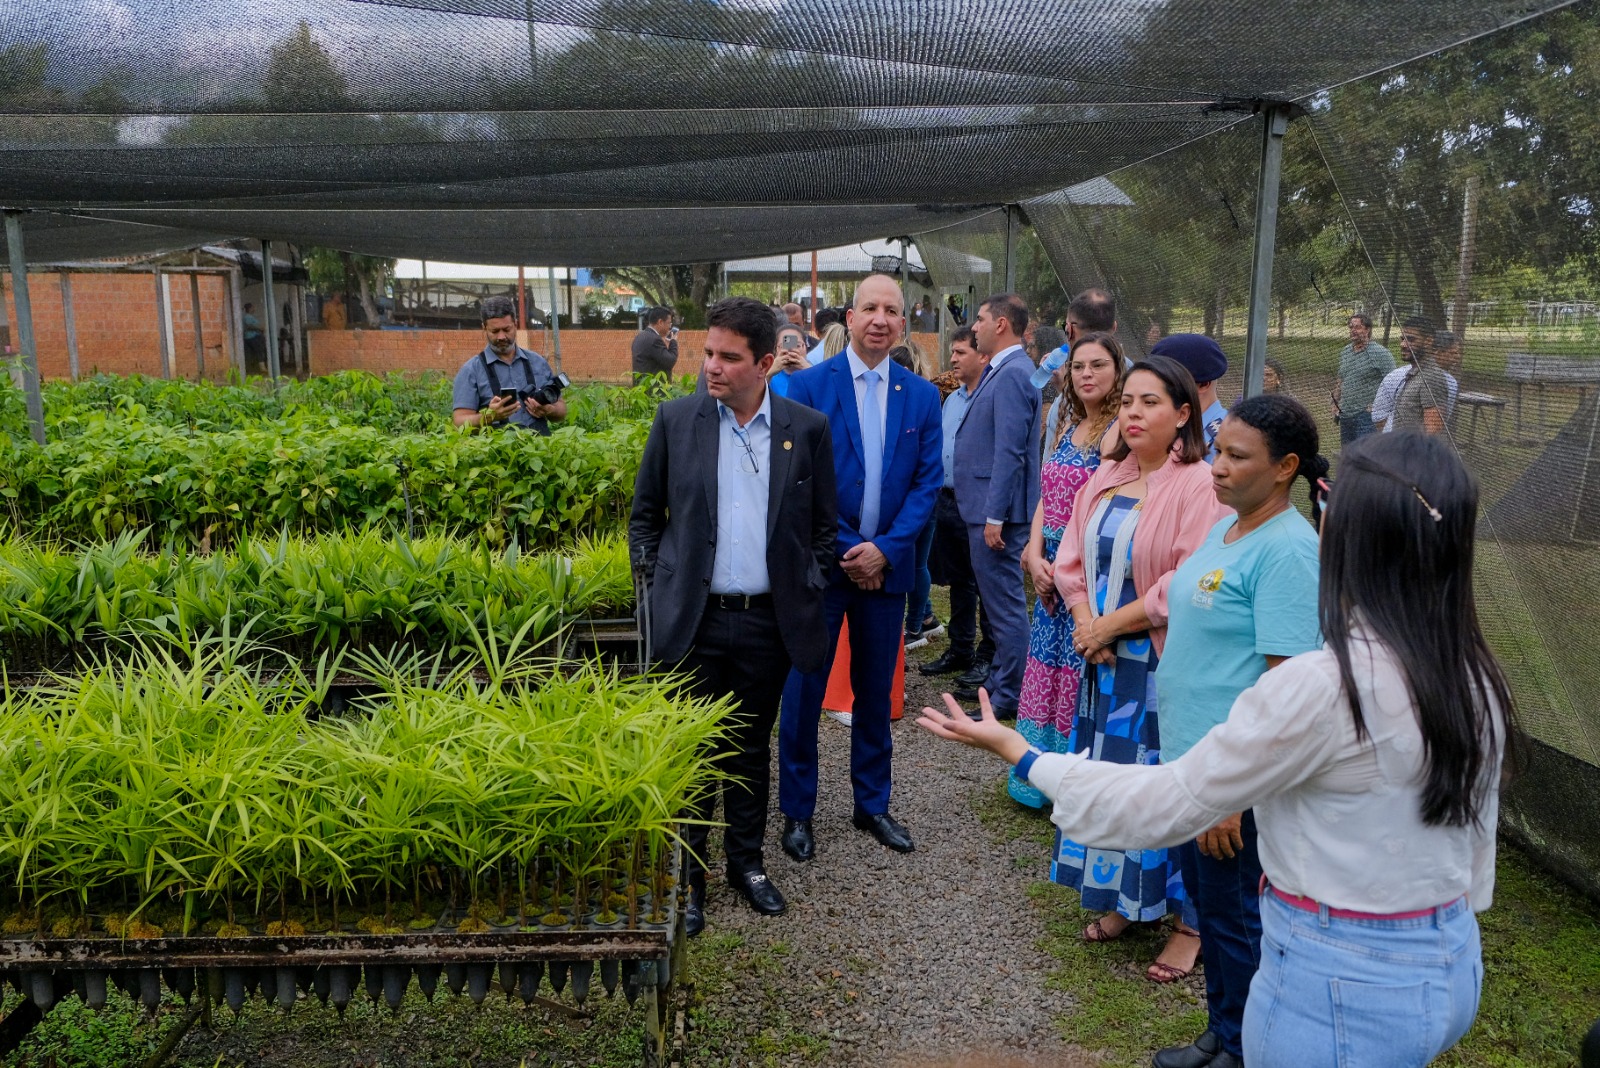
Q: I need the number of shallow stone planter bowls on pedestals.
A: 0